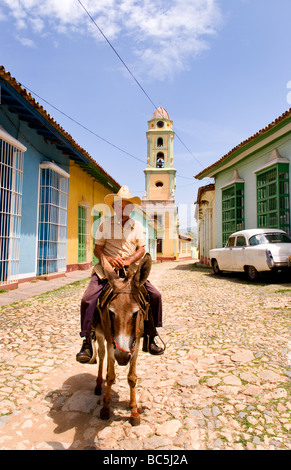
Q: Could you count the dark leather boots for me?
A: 2